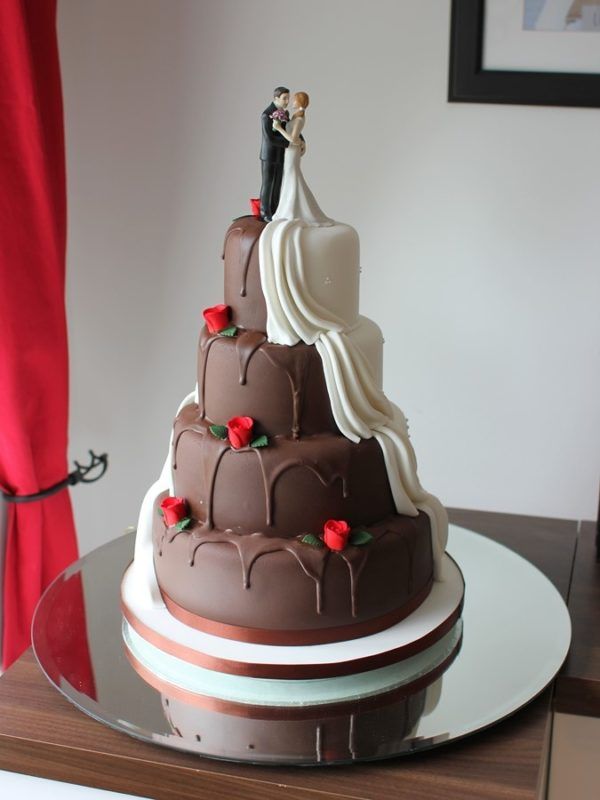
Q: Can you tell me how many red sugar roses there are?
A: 5